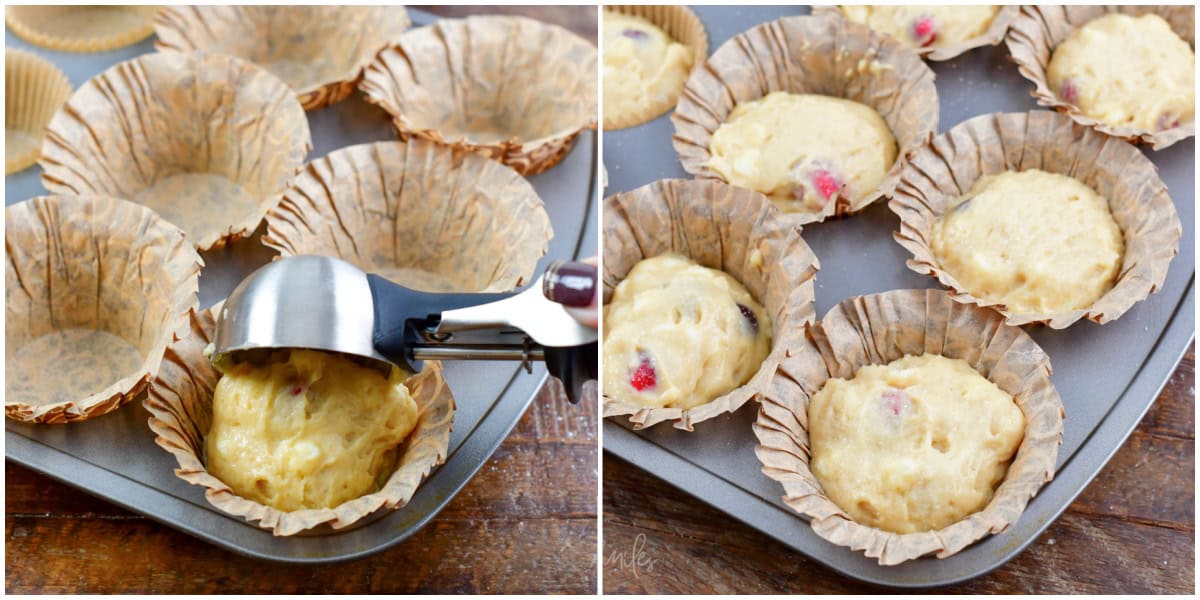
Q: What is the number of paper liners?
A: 15